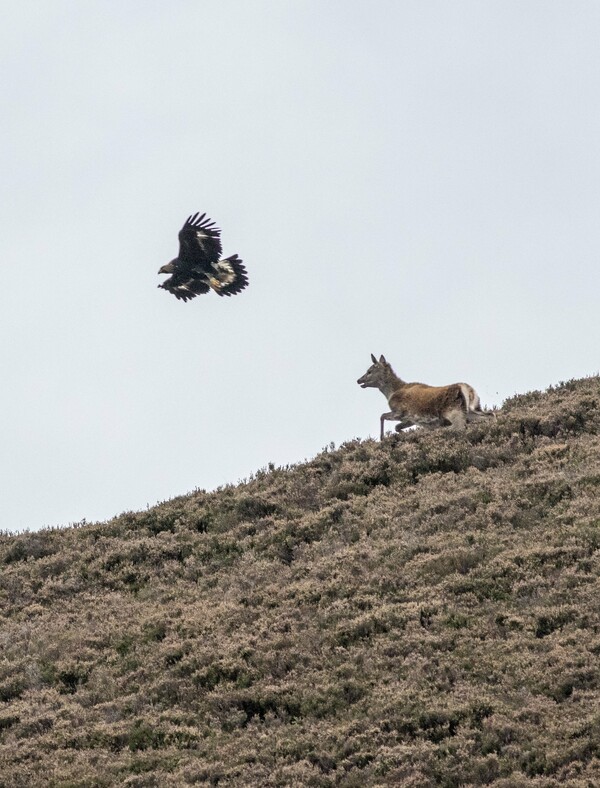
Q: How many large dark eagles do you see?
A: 1